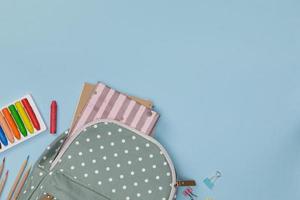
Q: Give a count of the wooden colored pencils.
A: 4